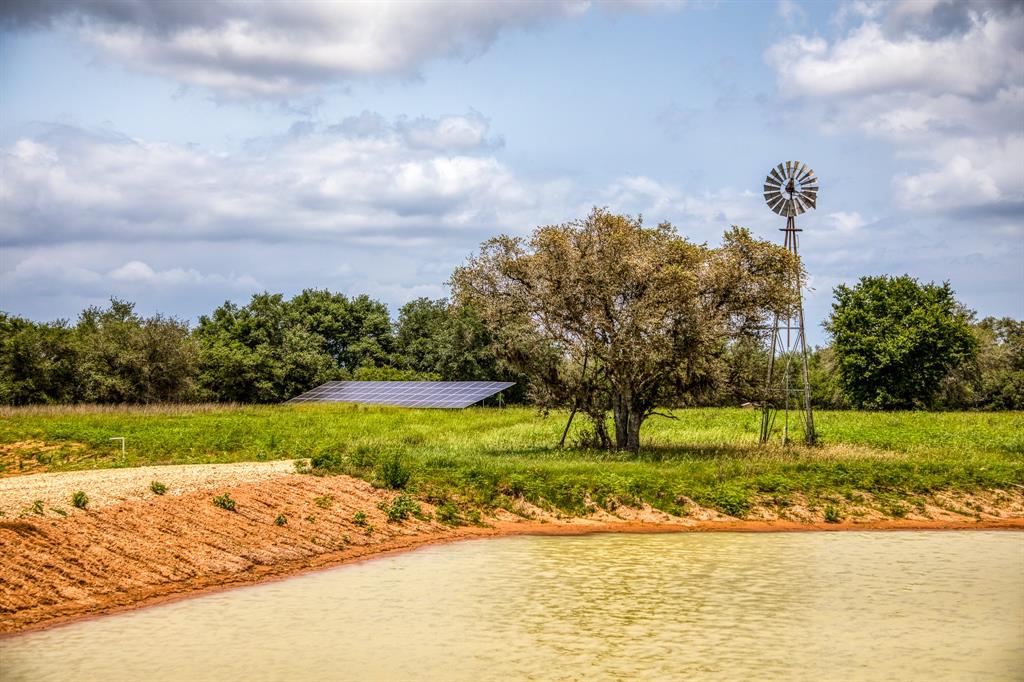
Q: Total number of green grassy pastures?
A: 1